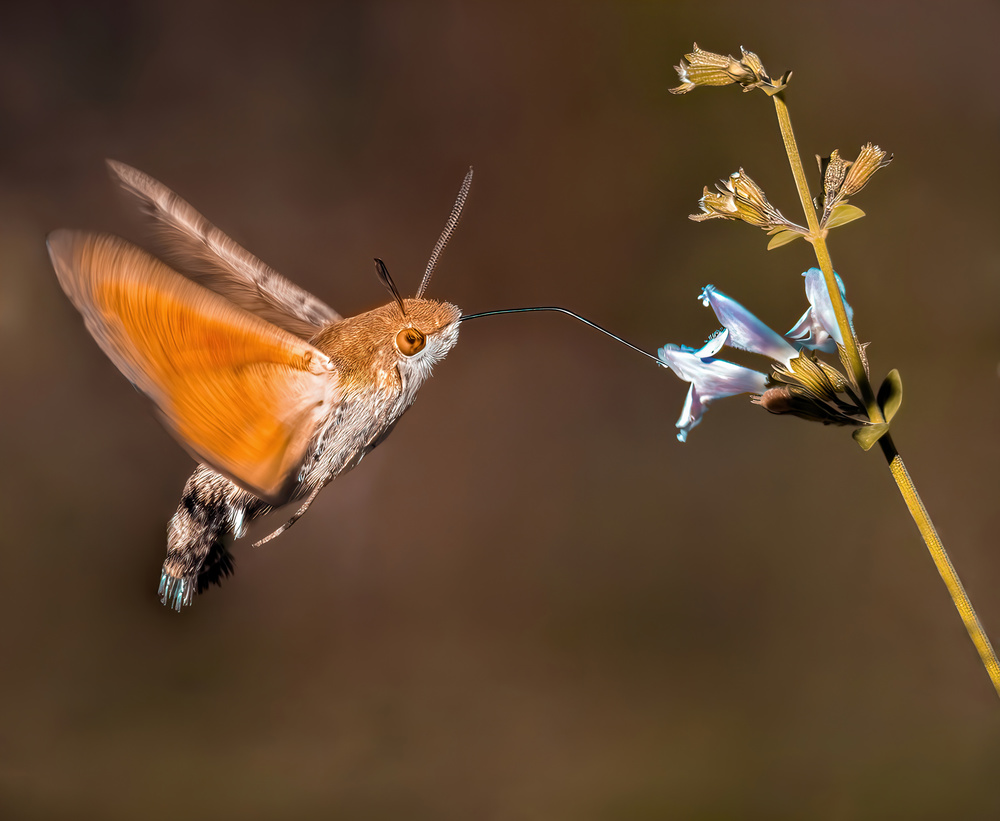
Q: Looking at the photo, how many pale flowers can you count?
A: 3